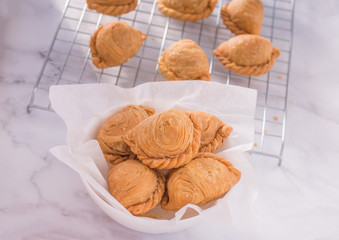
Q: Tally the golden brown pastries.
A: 11